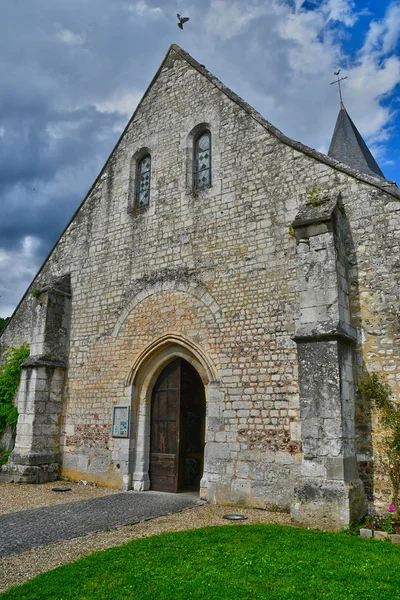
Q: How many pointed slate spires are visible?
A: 1